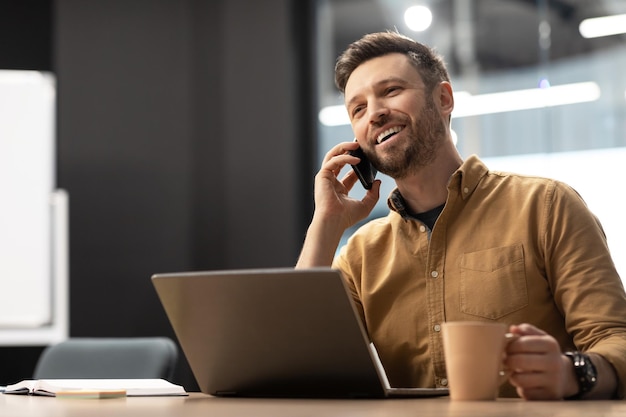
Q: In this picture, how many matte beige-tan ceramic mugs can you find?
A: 1